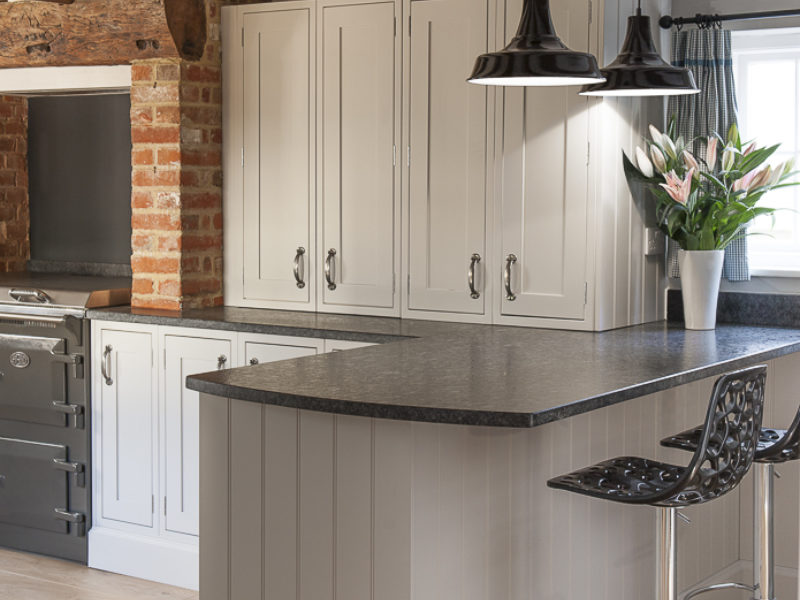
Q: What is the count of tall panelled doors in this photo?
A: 4